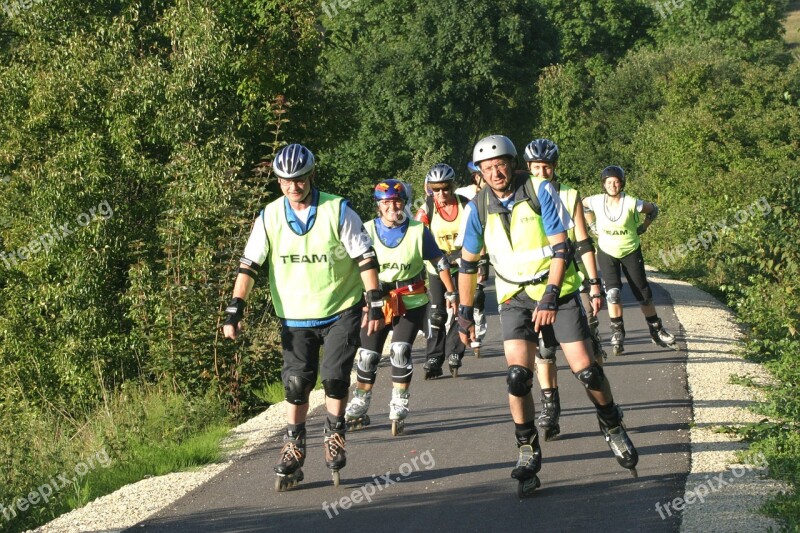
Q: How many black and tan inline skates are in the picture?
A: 2